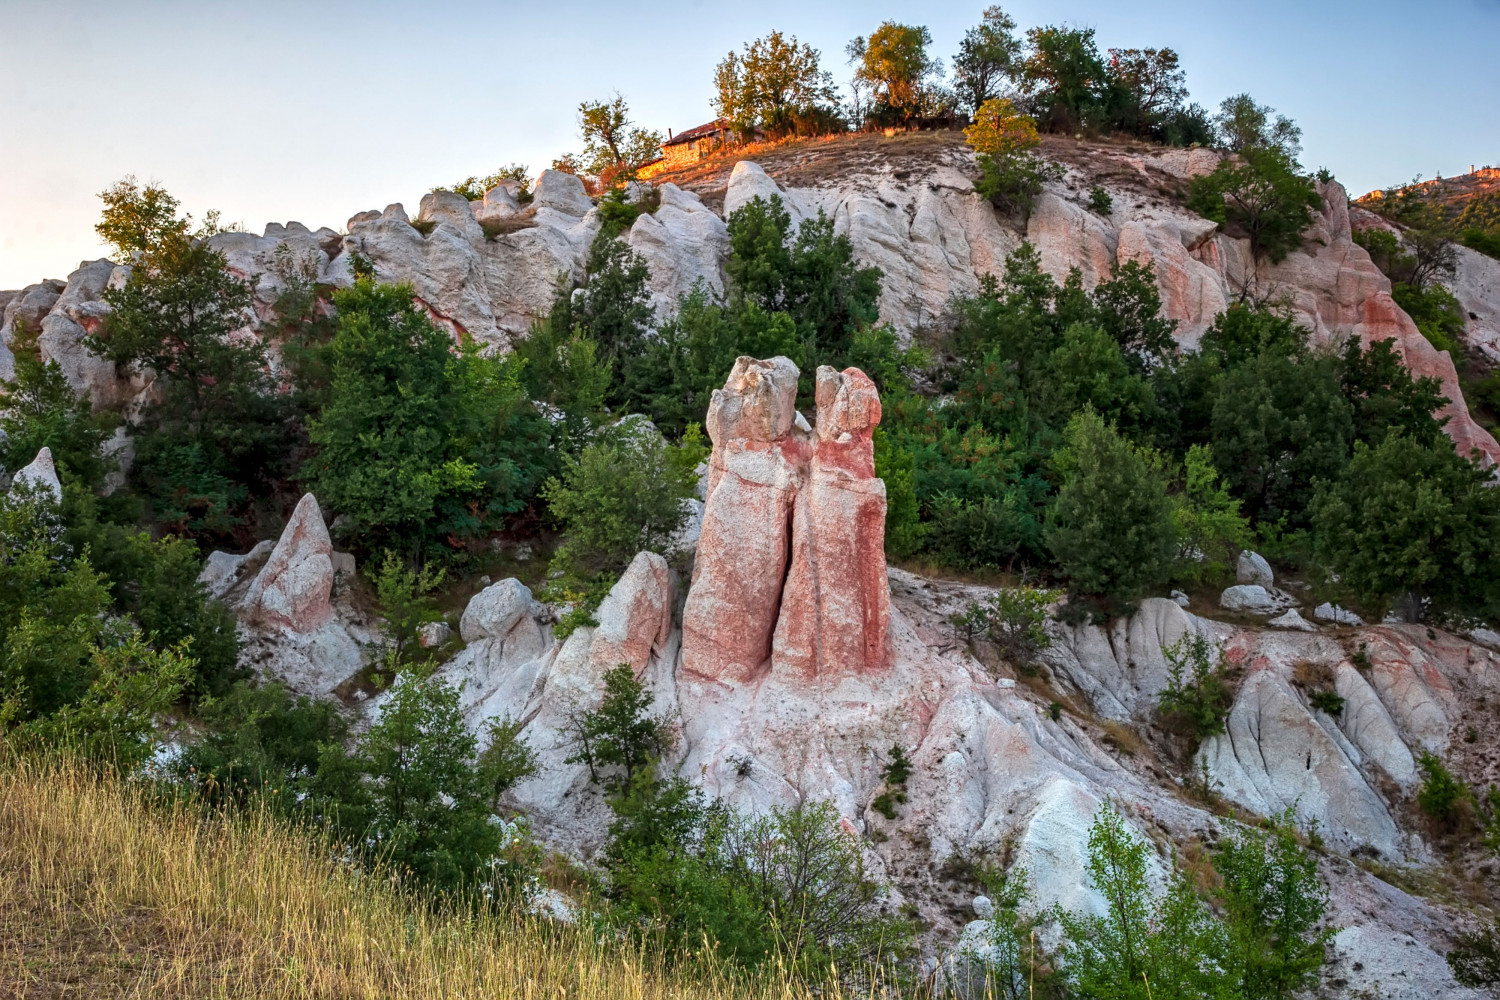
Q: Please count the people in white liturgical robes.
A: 0